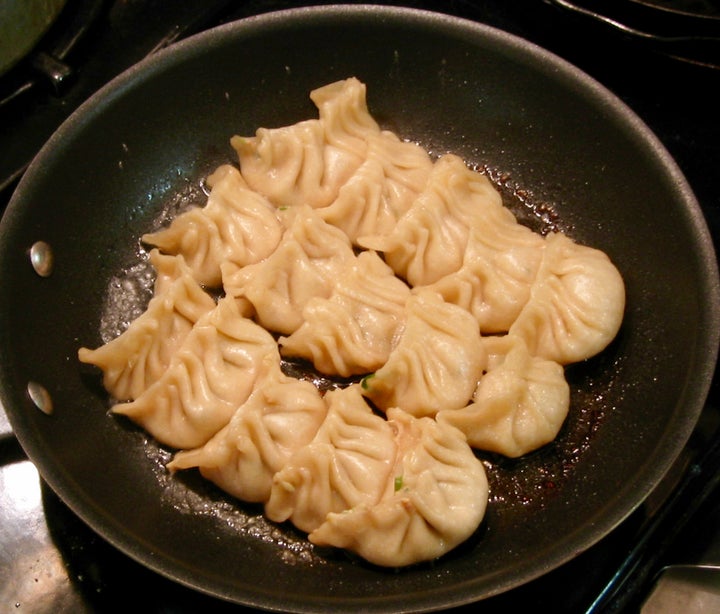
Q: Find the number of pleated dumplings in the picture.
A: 15